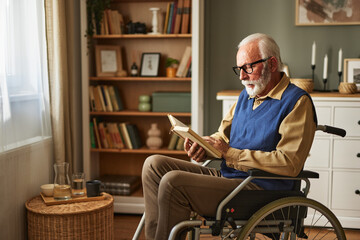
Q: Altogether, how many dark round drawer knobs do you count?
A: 3